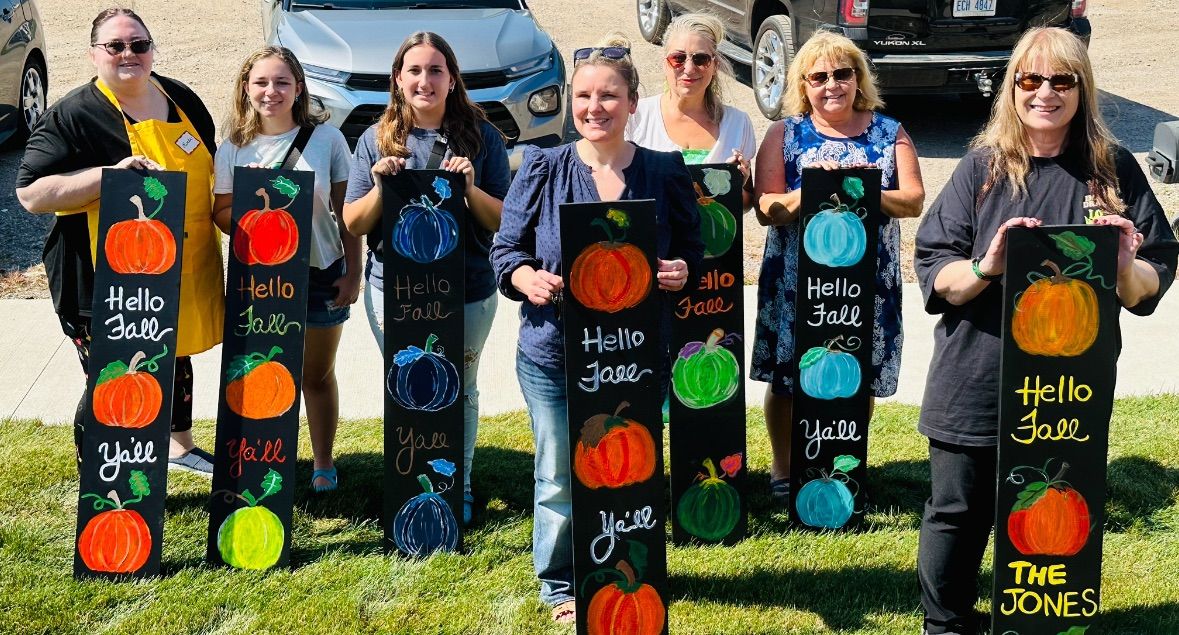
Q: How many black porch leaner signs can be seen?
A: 7